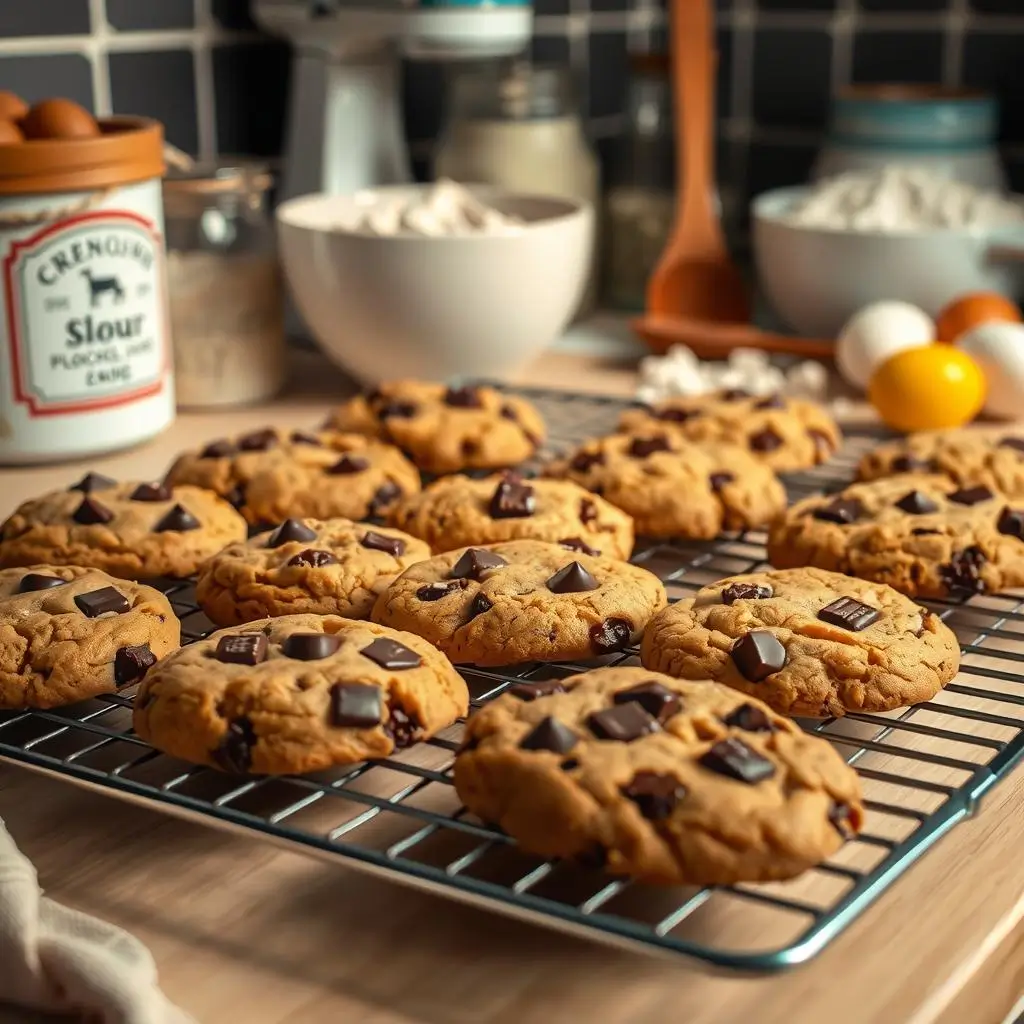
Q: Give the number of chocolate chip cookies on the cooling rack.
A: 14